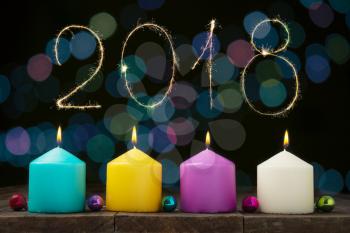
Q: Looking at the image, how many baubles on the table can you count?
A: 5